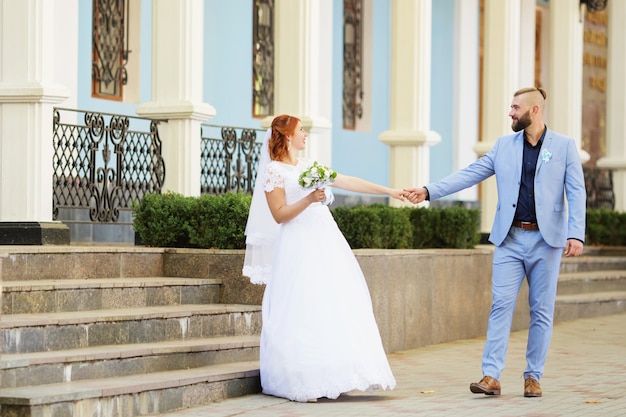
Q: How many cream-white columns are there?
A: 7